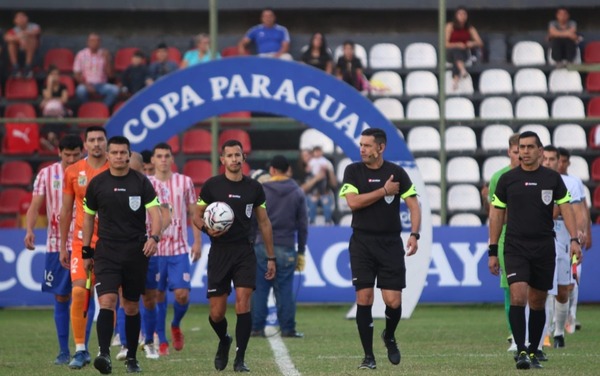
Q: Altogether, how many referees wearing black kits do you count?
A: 4